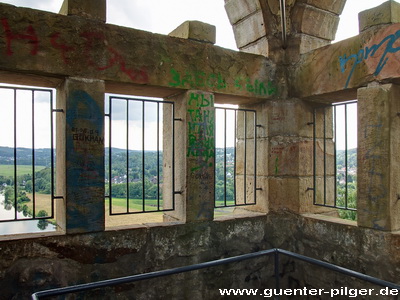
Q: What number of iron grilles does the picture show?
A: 4